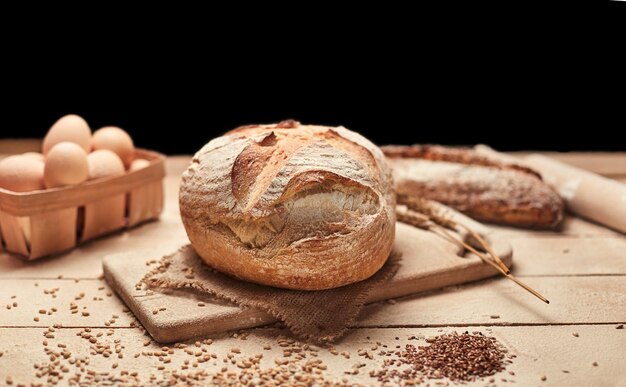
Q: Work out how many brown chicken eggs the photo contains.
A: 7